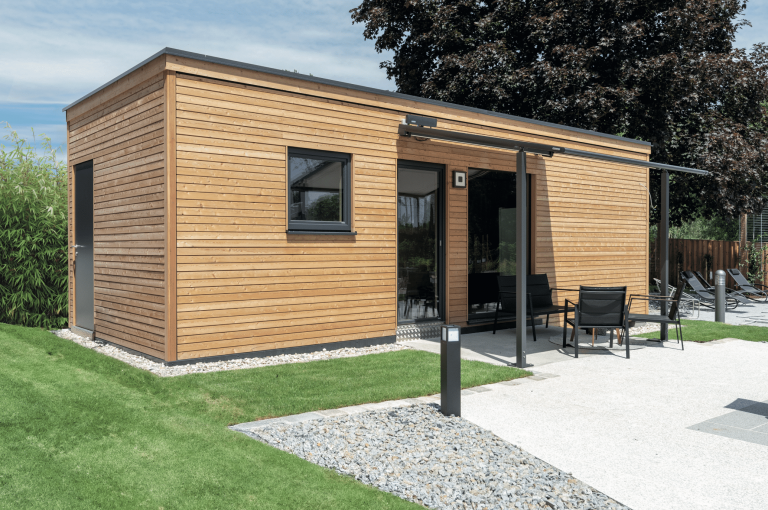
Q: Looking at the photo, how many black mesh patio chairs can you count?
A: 3